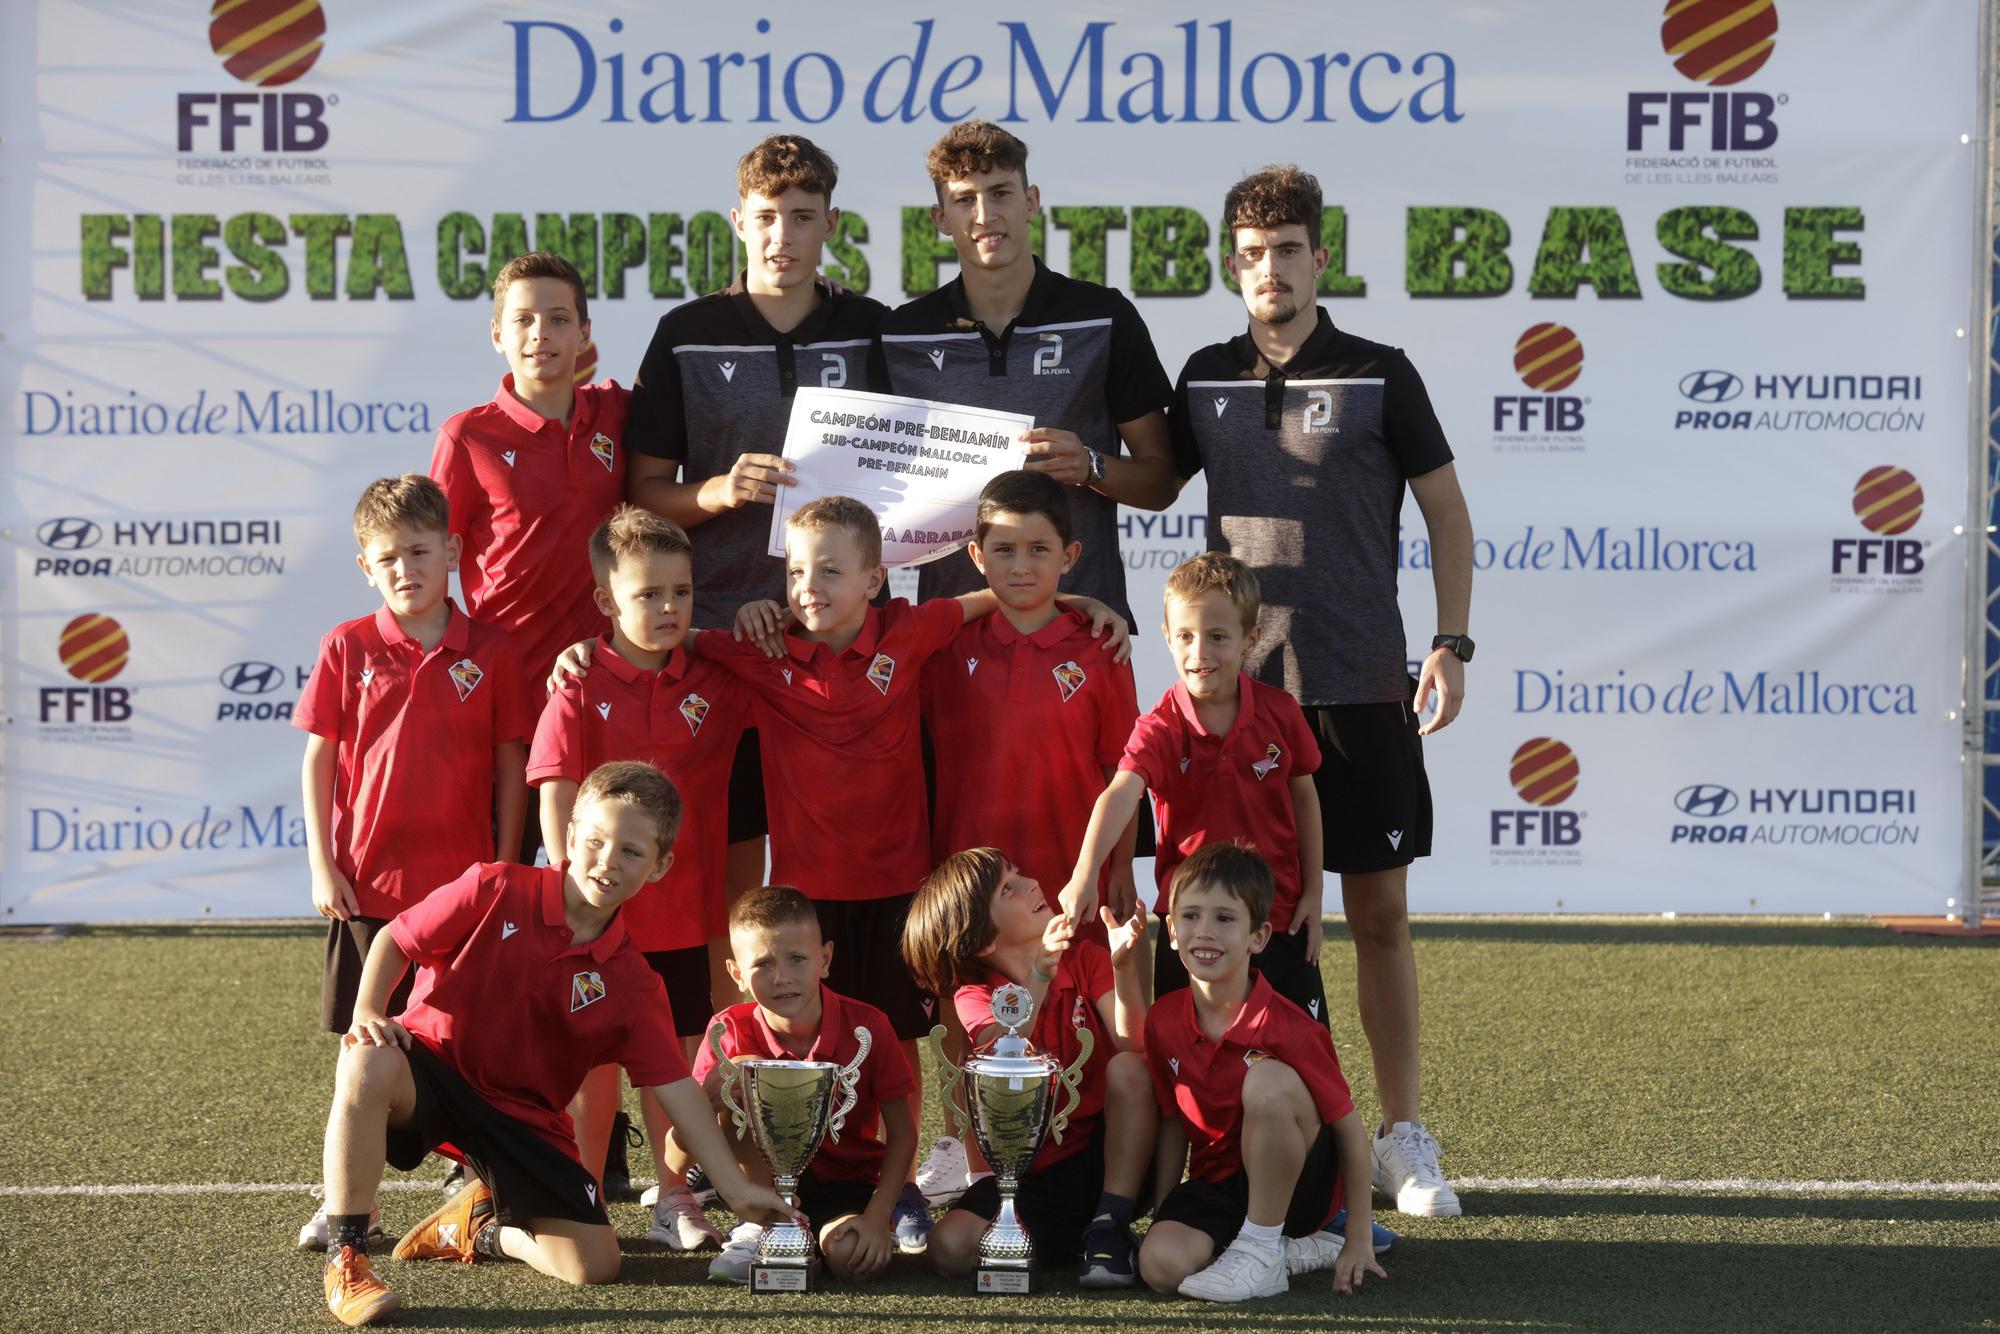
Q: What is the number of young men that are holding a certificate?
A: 2